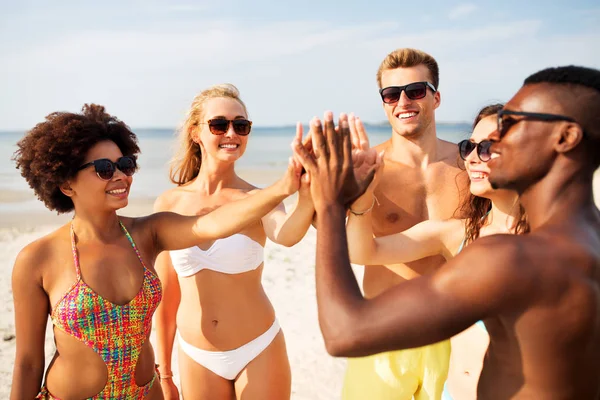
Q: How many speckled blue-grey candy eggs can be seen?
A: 0